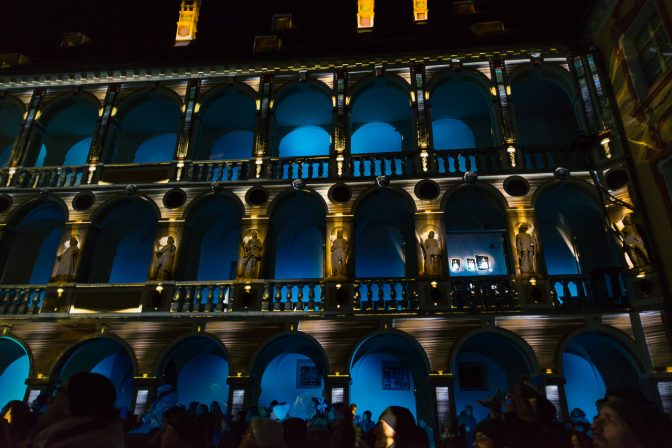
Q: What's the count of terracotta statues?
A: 7